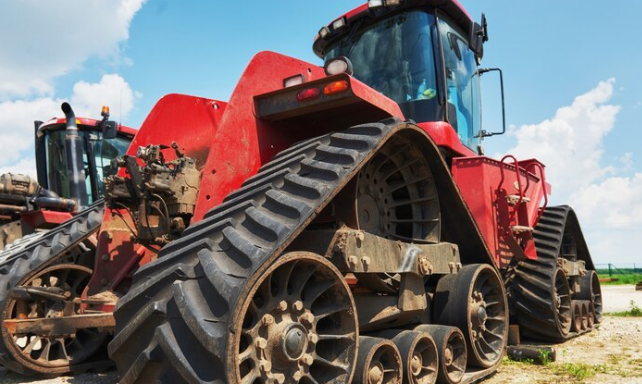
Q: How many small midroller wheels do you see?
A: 6